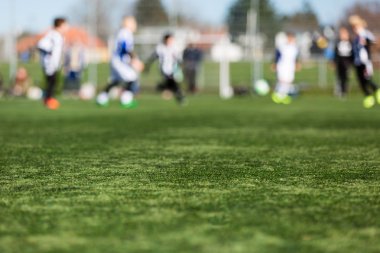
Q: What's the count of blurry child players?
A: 6